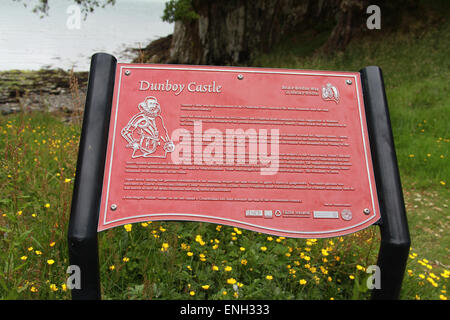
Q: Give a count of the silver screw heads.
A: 5